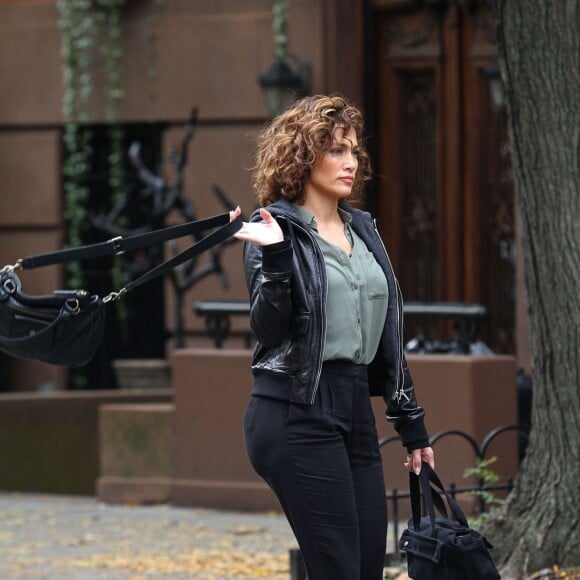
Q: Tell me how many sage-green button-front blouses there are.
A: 1